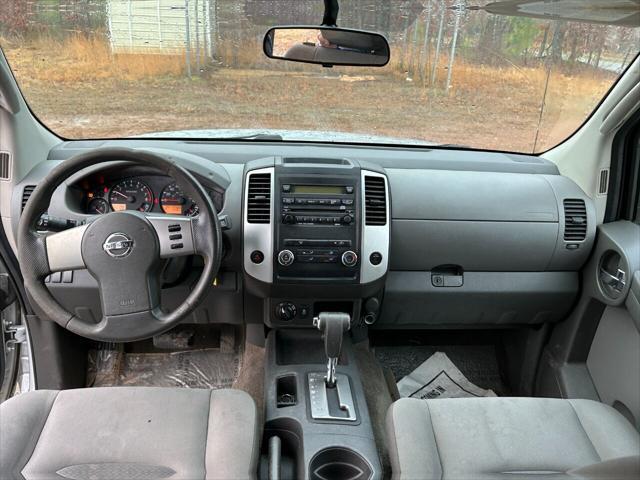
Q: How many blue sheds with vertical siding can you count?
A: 0